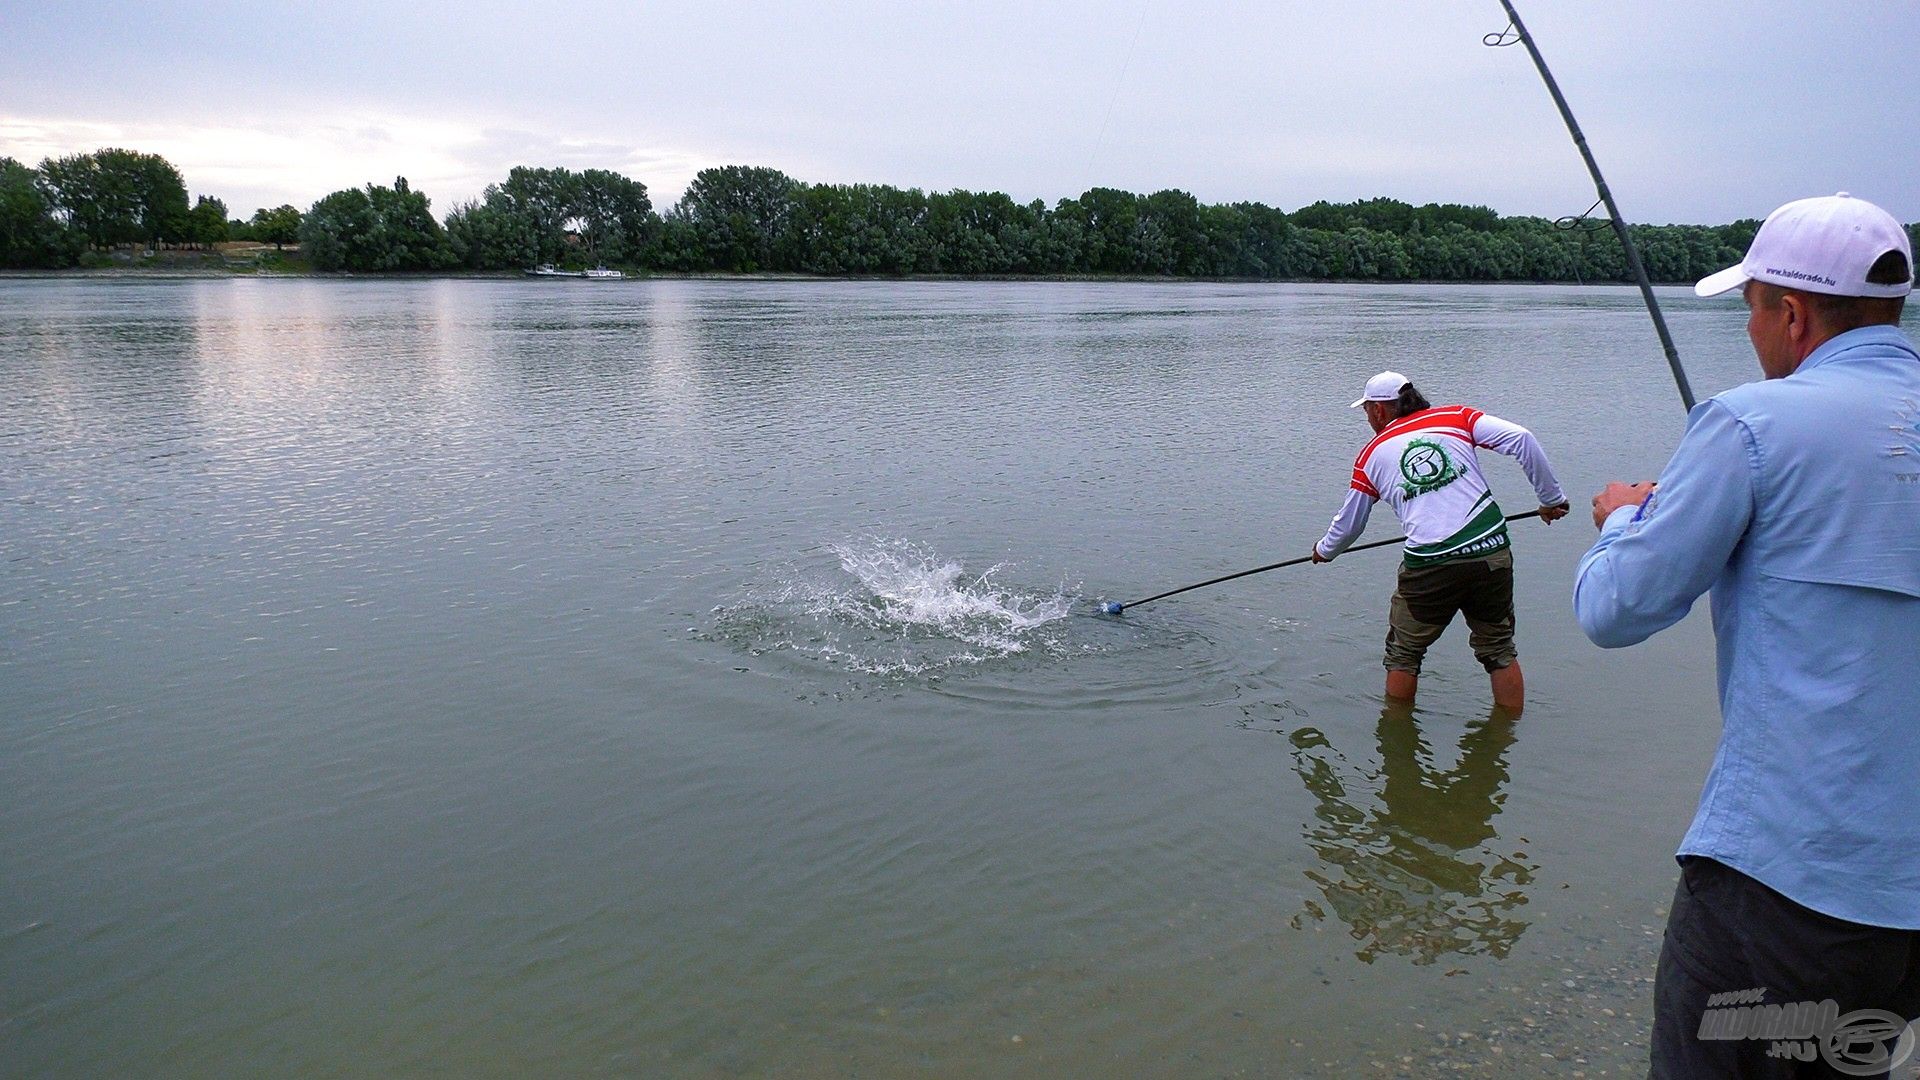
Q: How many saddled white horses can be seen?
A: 0